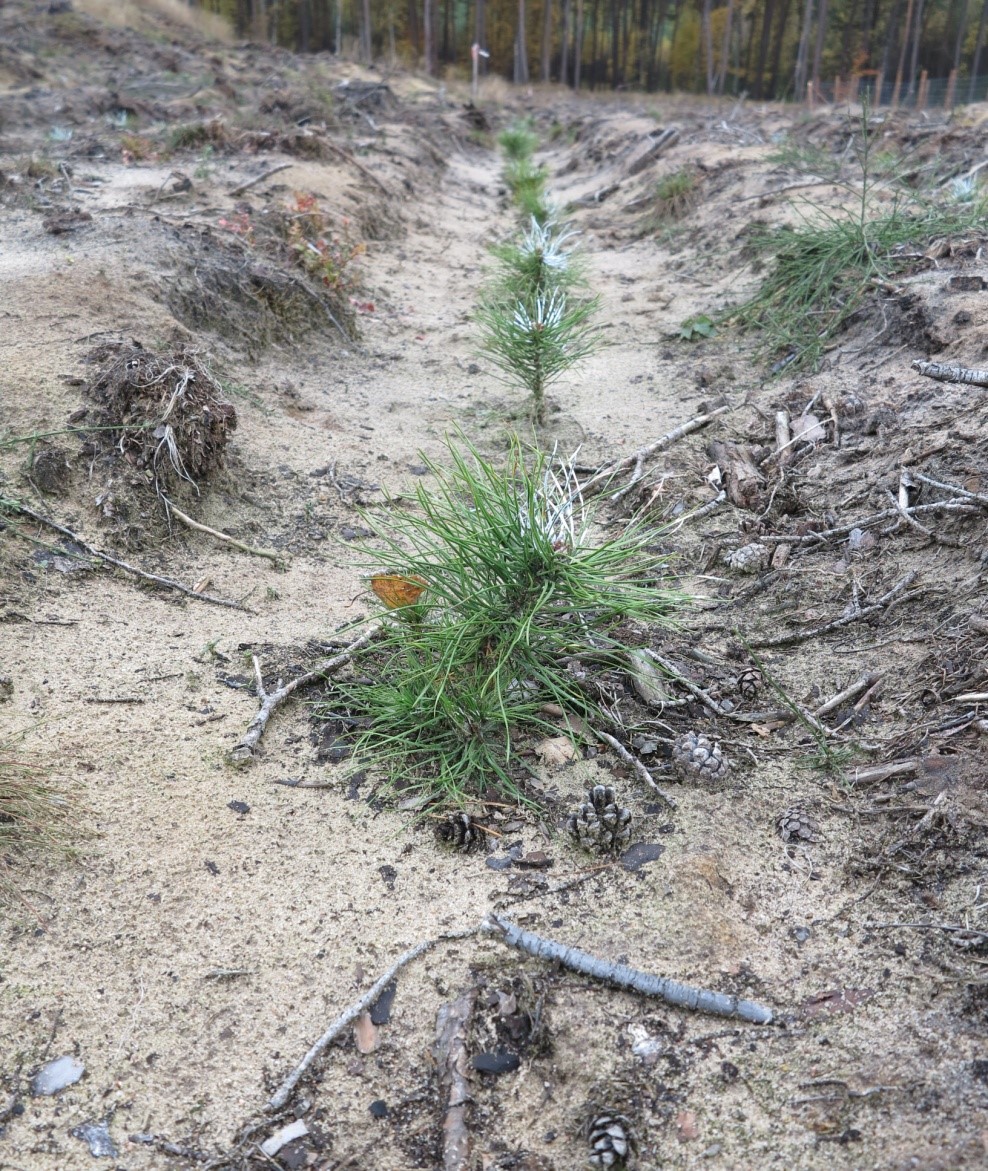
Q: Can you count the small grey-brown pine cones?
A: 7